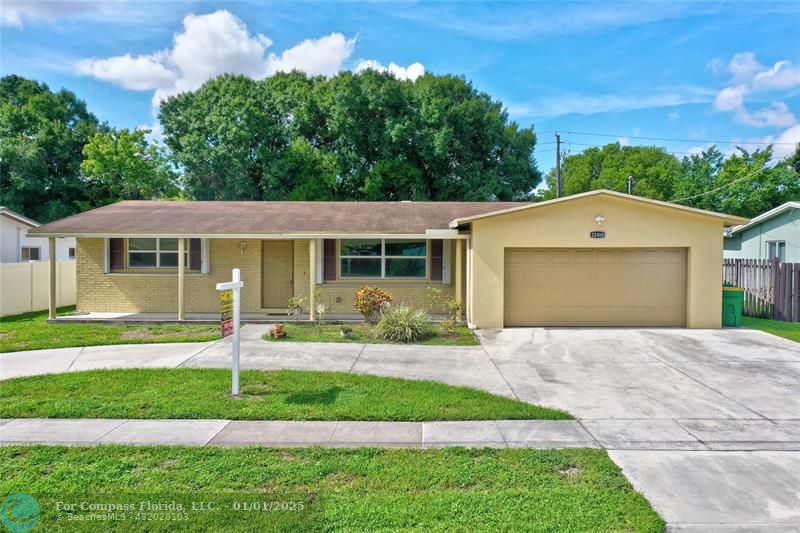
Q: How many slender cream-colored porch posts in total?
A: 4